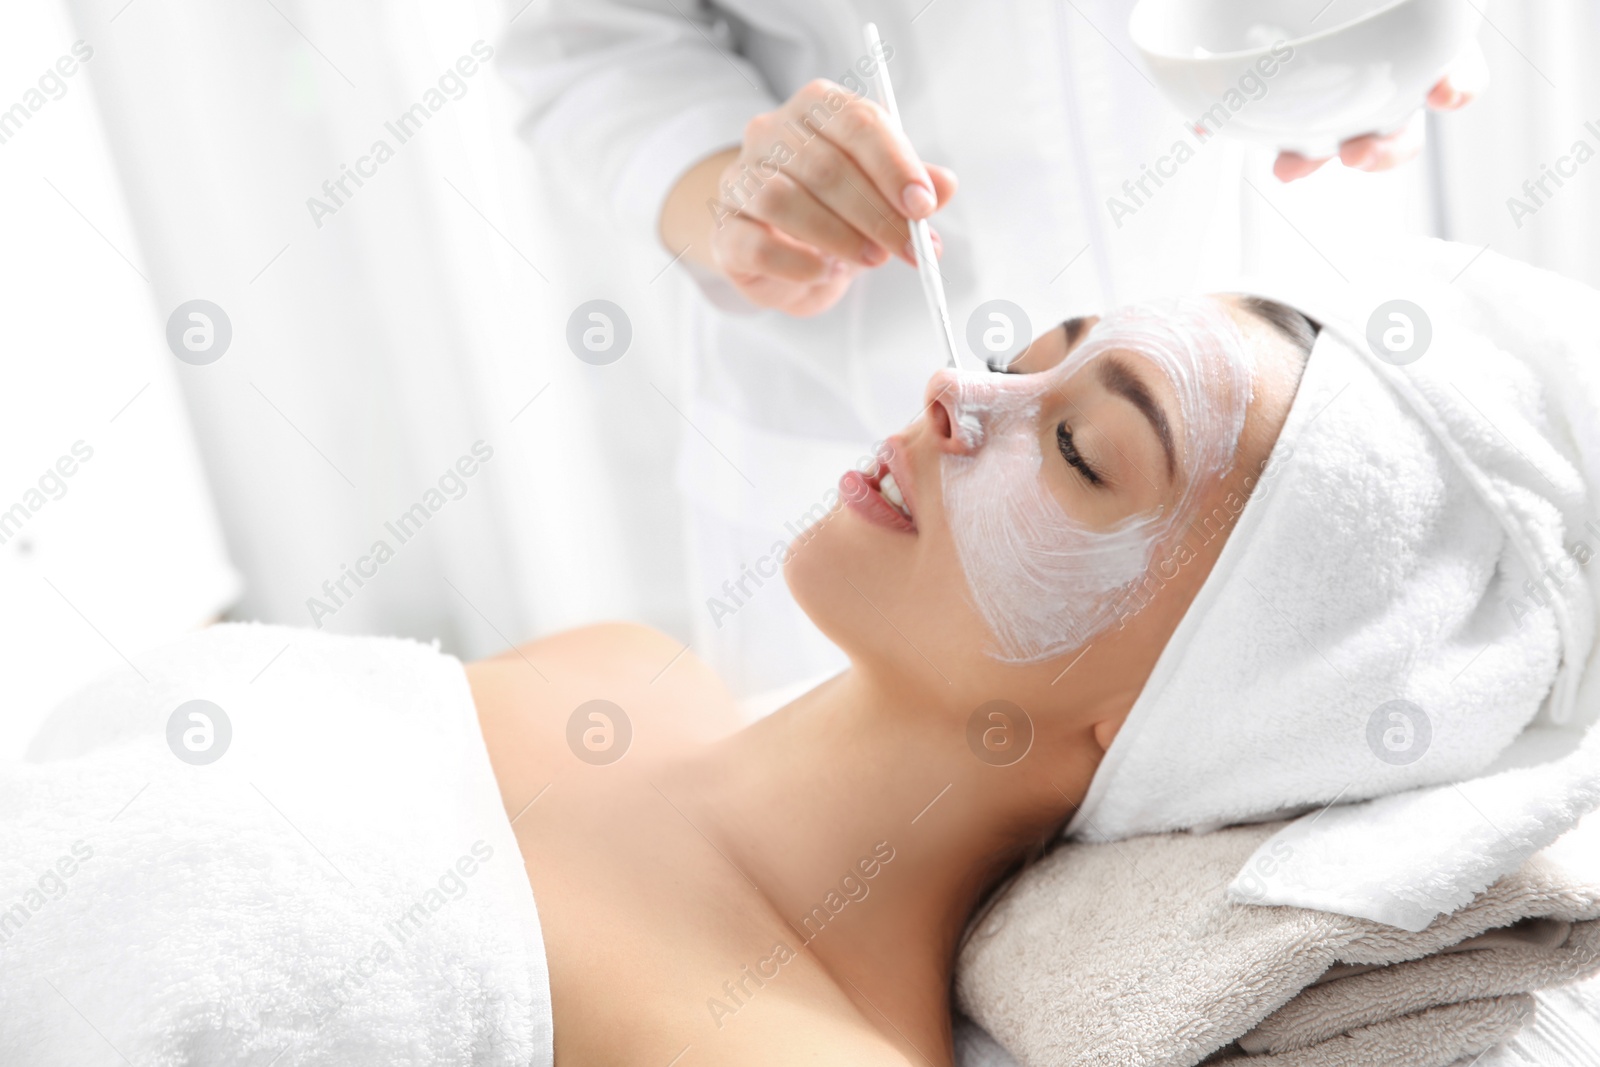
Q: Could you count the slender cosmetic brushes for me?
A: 1